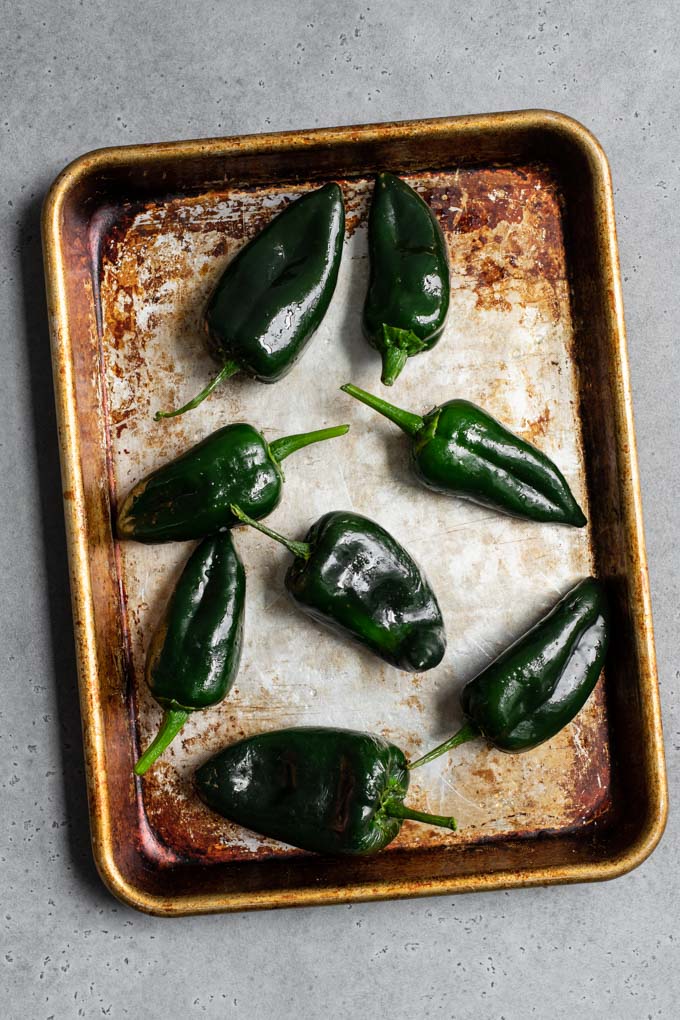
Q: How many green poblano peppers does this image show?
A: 8